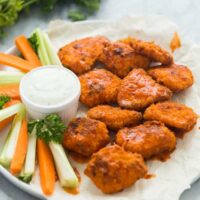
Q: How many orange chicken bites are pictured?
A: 11